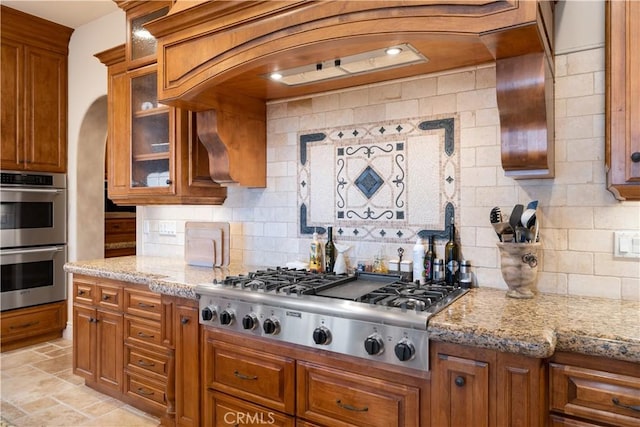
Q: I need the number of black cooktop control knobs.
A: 7